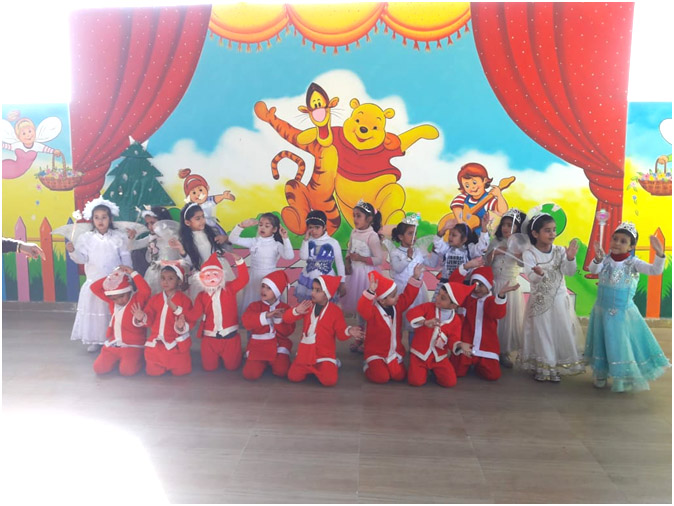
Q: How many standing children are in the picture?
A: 11